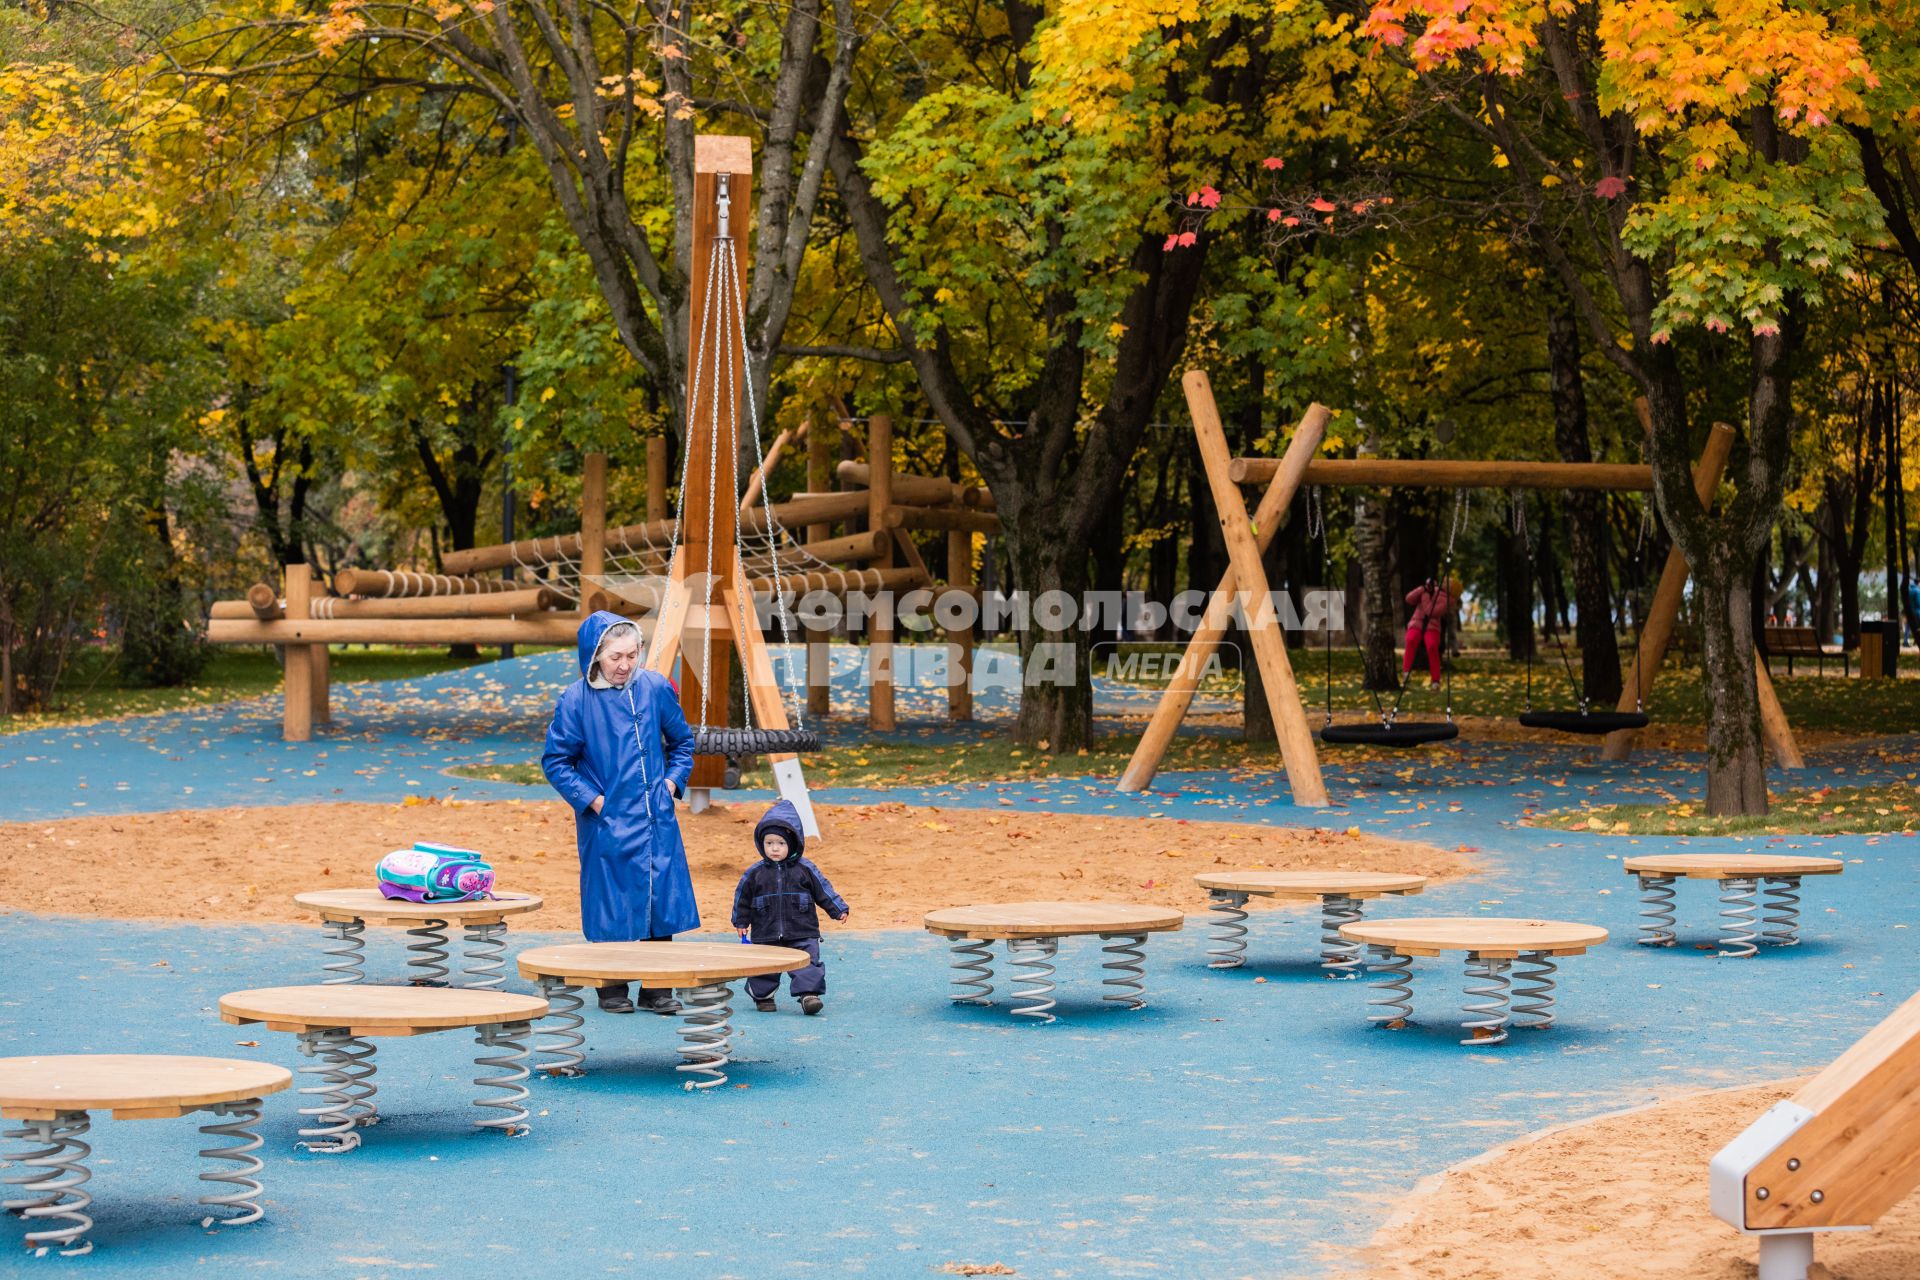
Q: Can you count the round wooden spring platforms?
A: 8